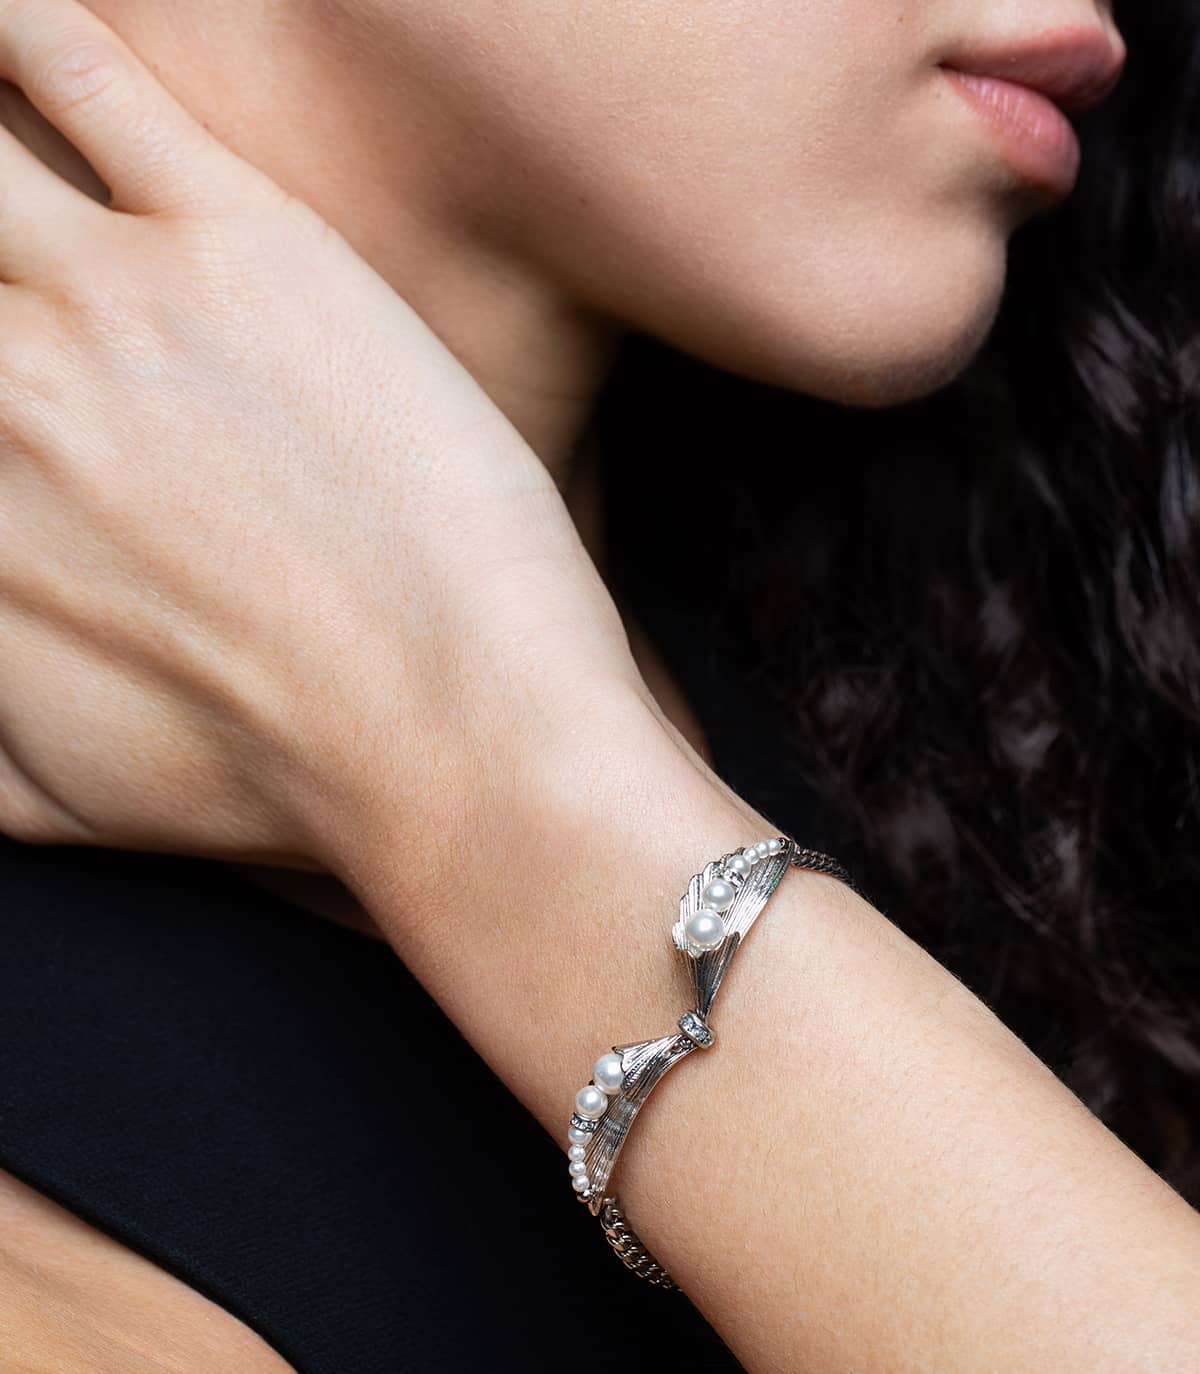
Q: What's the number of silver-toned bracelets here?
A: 1